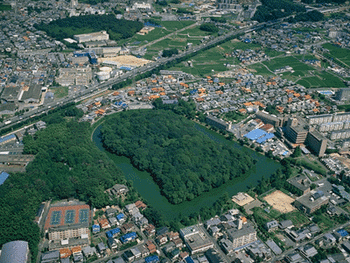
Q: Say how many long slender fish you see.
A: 0